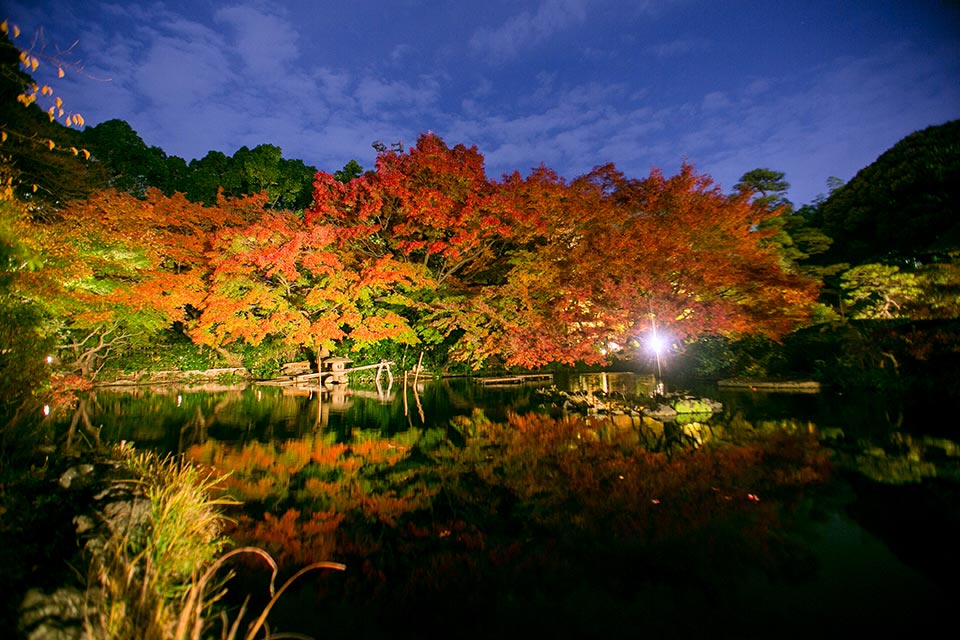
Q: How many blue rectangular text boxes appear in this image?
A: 0